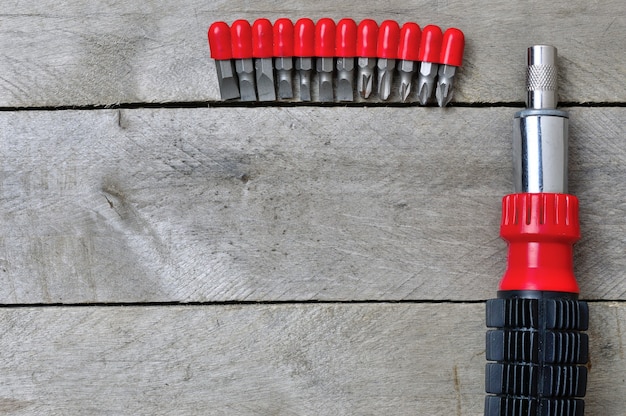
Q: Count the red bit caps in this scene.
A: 12